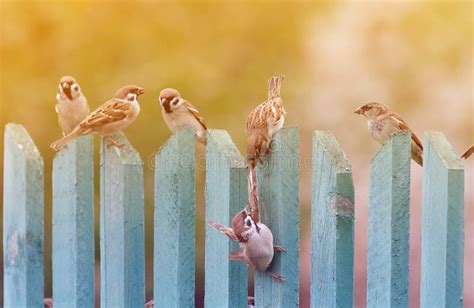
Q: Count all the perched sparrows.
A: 5